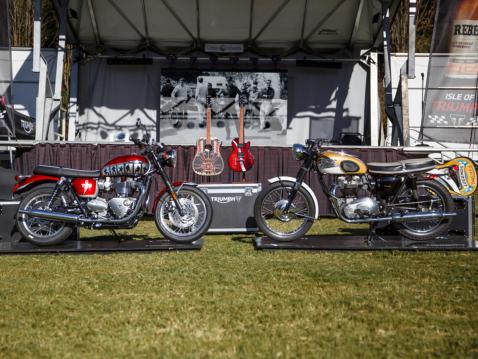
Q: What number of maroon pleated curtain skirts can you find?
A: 1